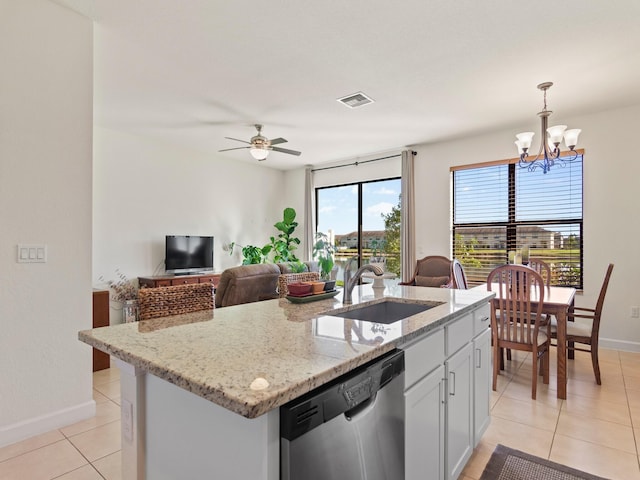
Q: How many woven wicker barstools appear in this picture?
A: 2